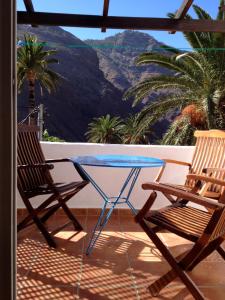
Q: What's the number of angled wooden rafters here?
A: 3